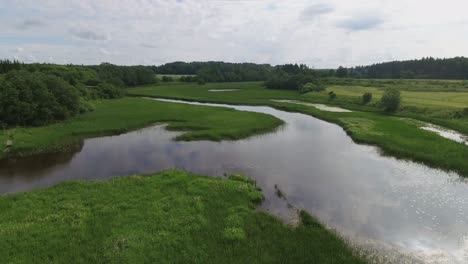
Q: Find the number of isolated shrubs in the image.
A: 3